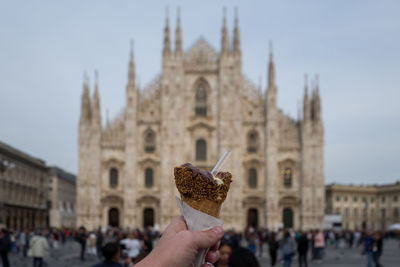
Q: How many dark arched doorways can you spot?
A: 4